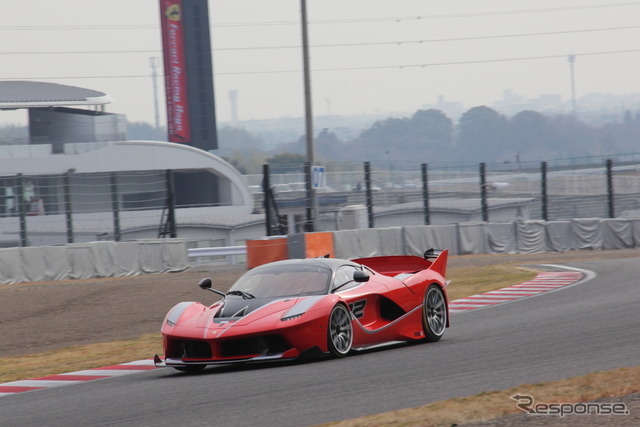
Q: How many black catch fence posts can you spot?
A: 11